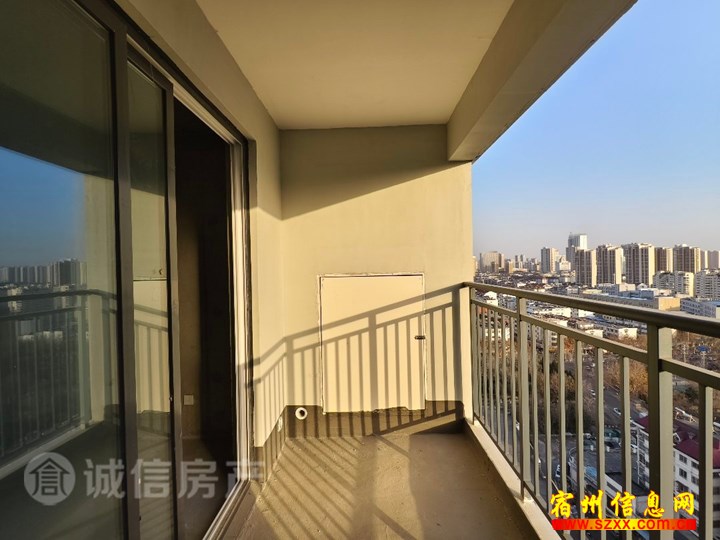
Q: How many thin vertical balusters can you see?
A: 13